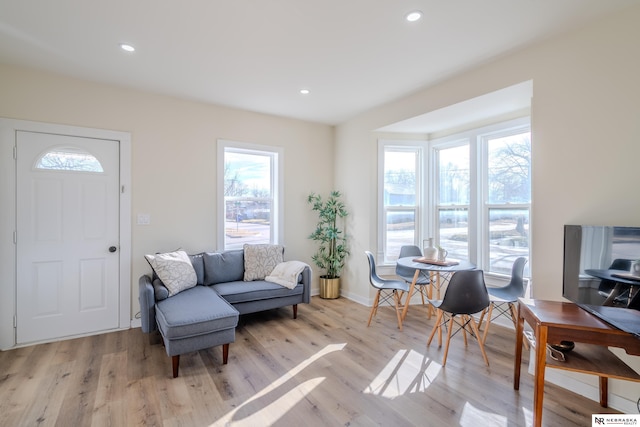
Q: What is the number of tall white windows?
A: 4